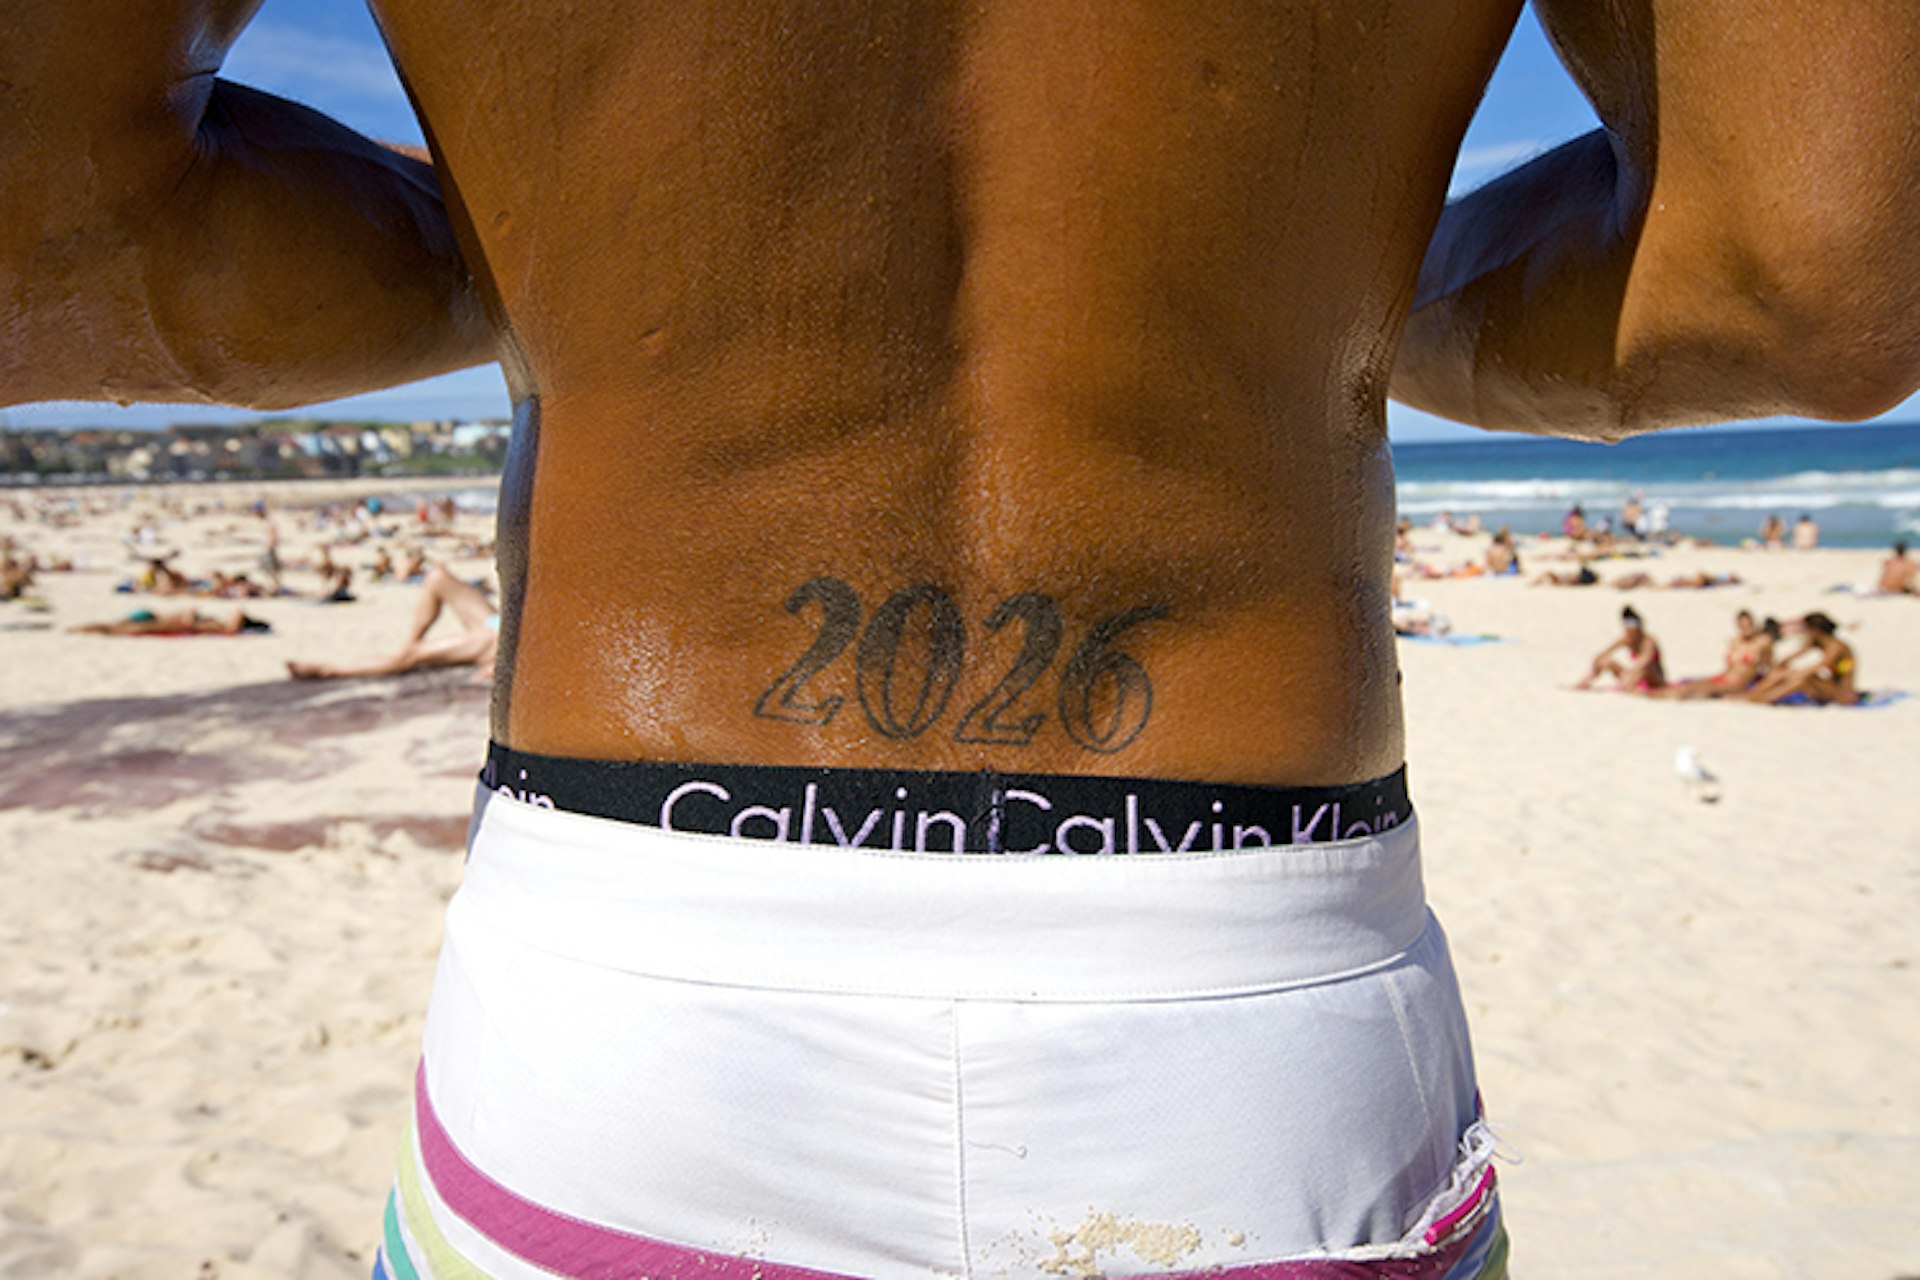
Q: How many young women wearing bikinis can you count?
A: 3